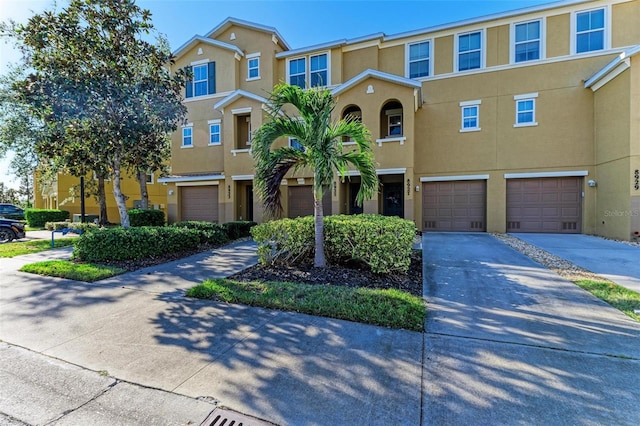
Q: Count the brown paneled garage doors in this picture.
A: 4